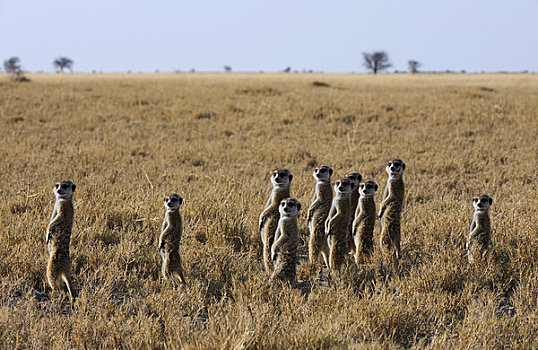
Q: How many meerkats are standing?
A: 10